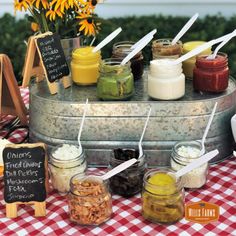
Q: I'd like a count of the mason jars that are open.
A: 12